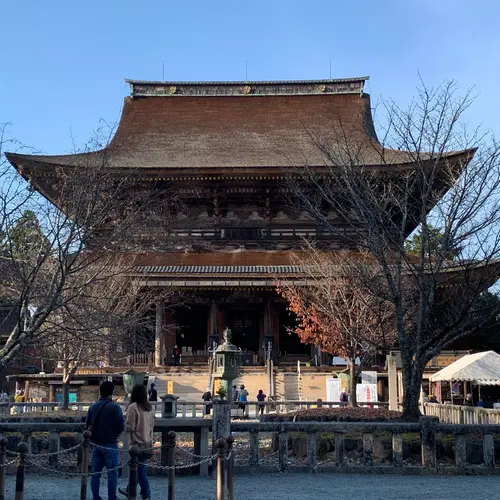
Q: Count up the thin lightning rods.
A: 3